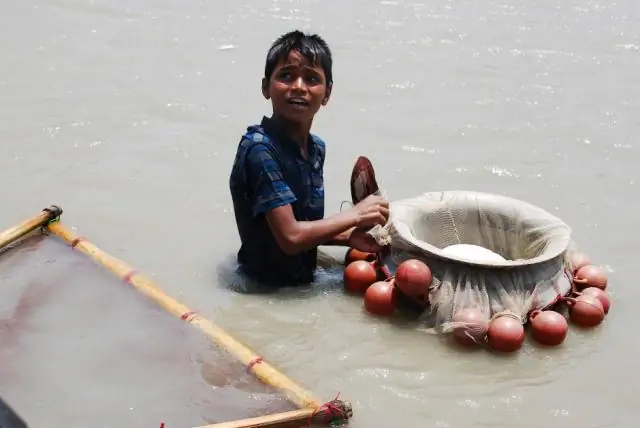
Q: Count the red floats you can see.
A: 11